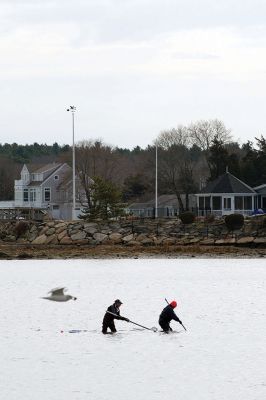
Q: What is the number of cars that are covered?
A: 0